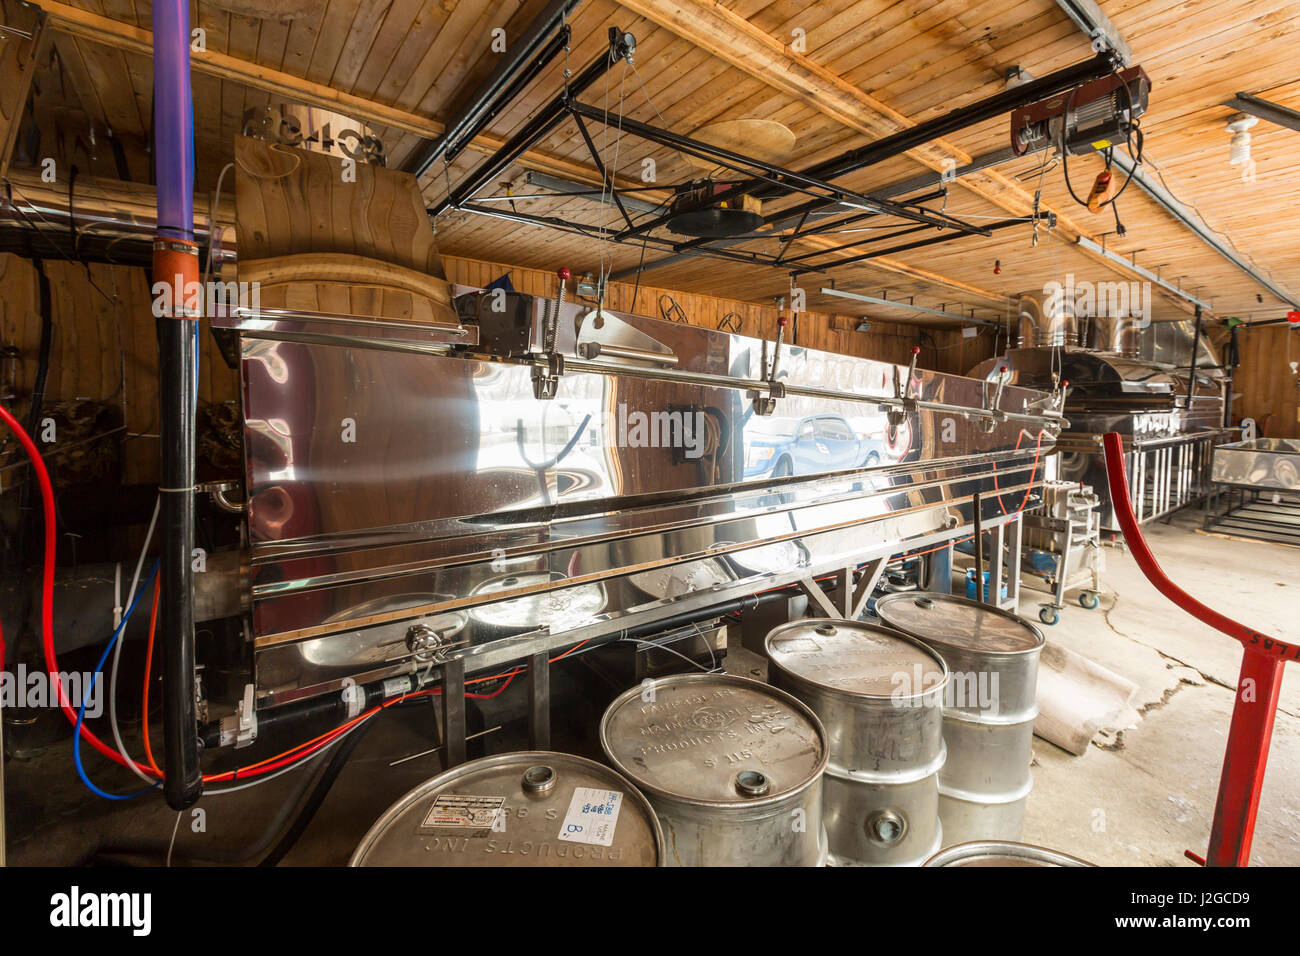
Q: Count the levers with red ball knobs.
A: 5